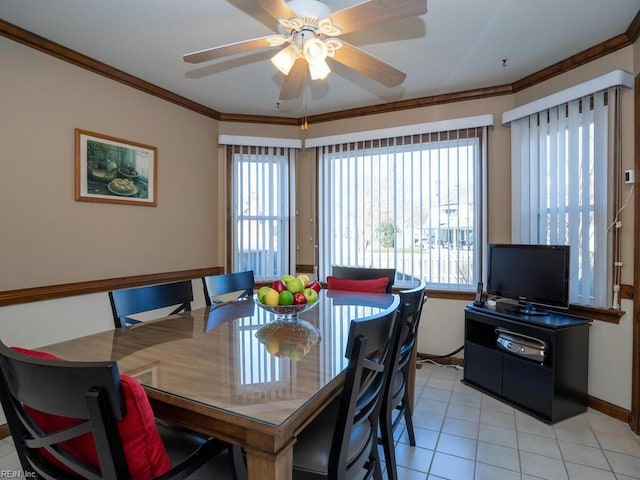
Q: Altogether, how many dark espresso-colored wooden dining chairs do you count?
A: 6